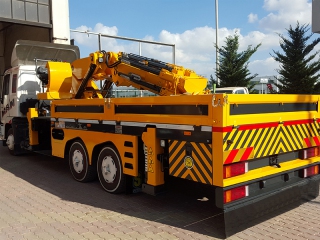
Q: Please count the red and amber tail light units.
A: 4